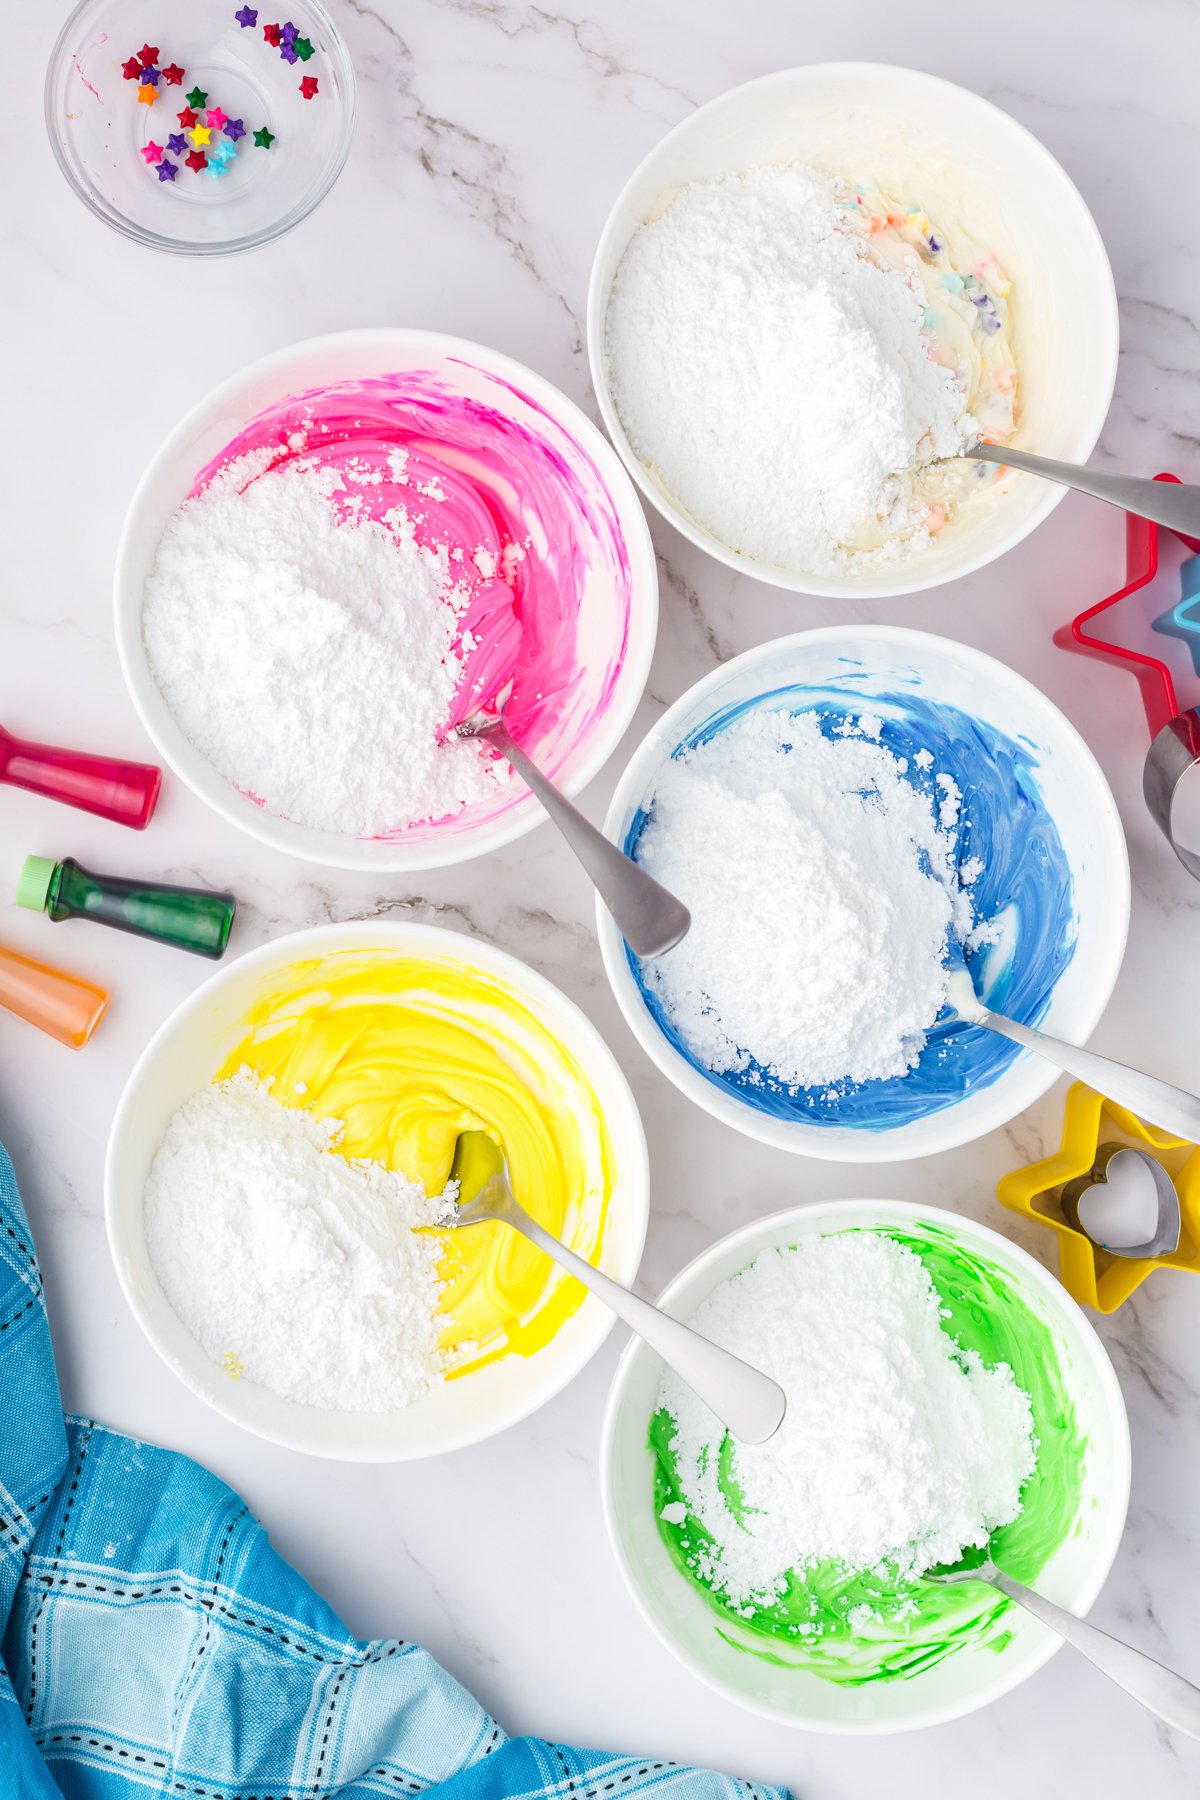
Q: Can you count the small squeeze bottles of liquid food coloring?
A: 3